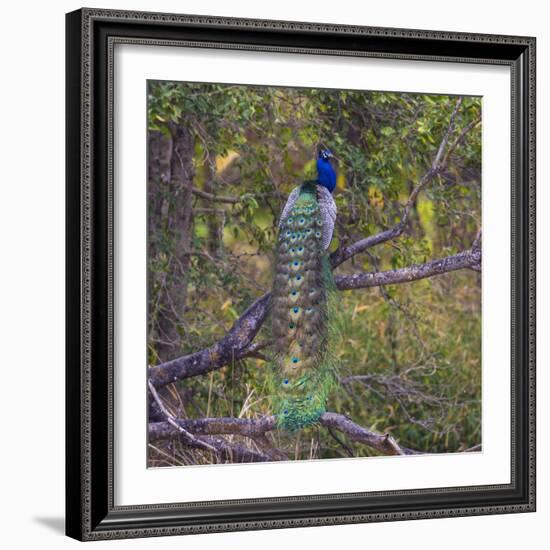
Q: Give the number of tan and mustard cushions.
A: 0